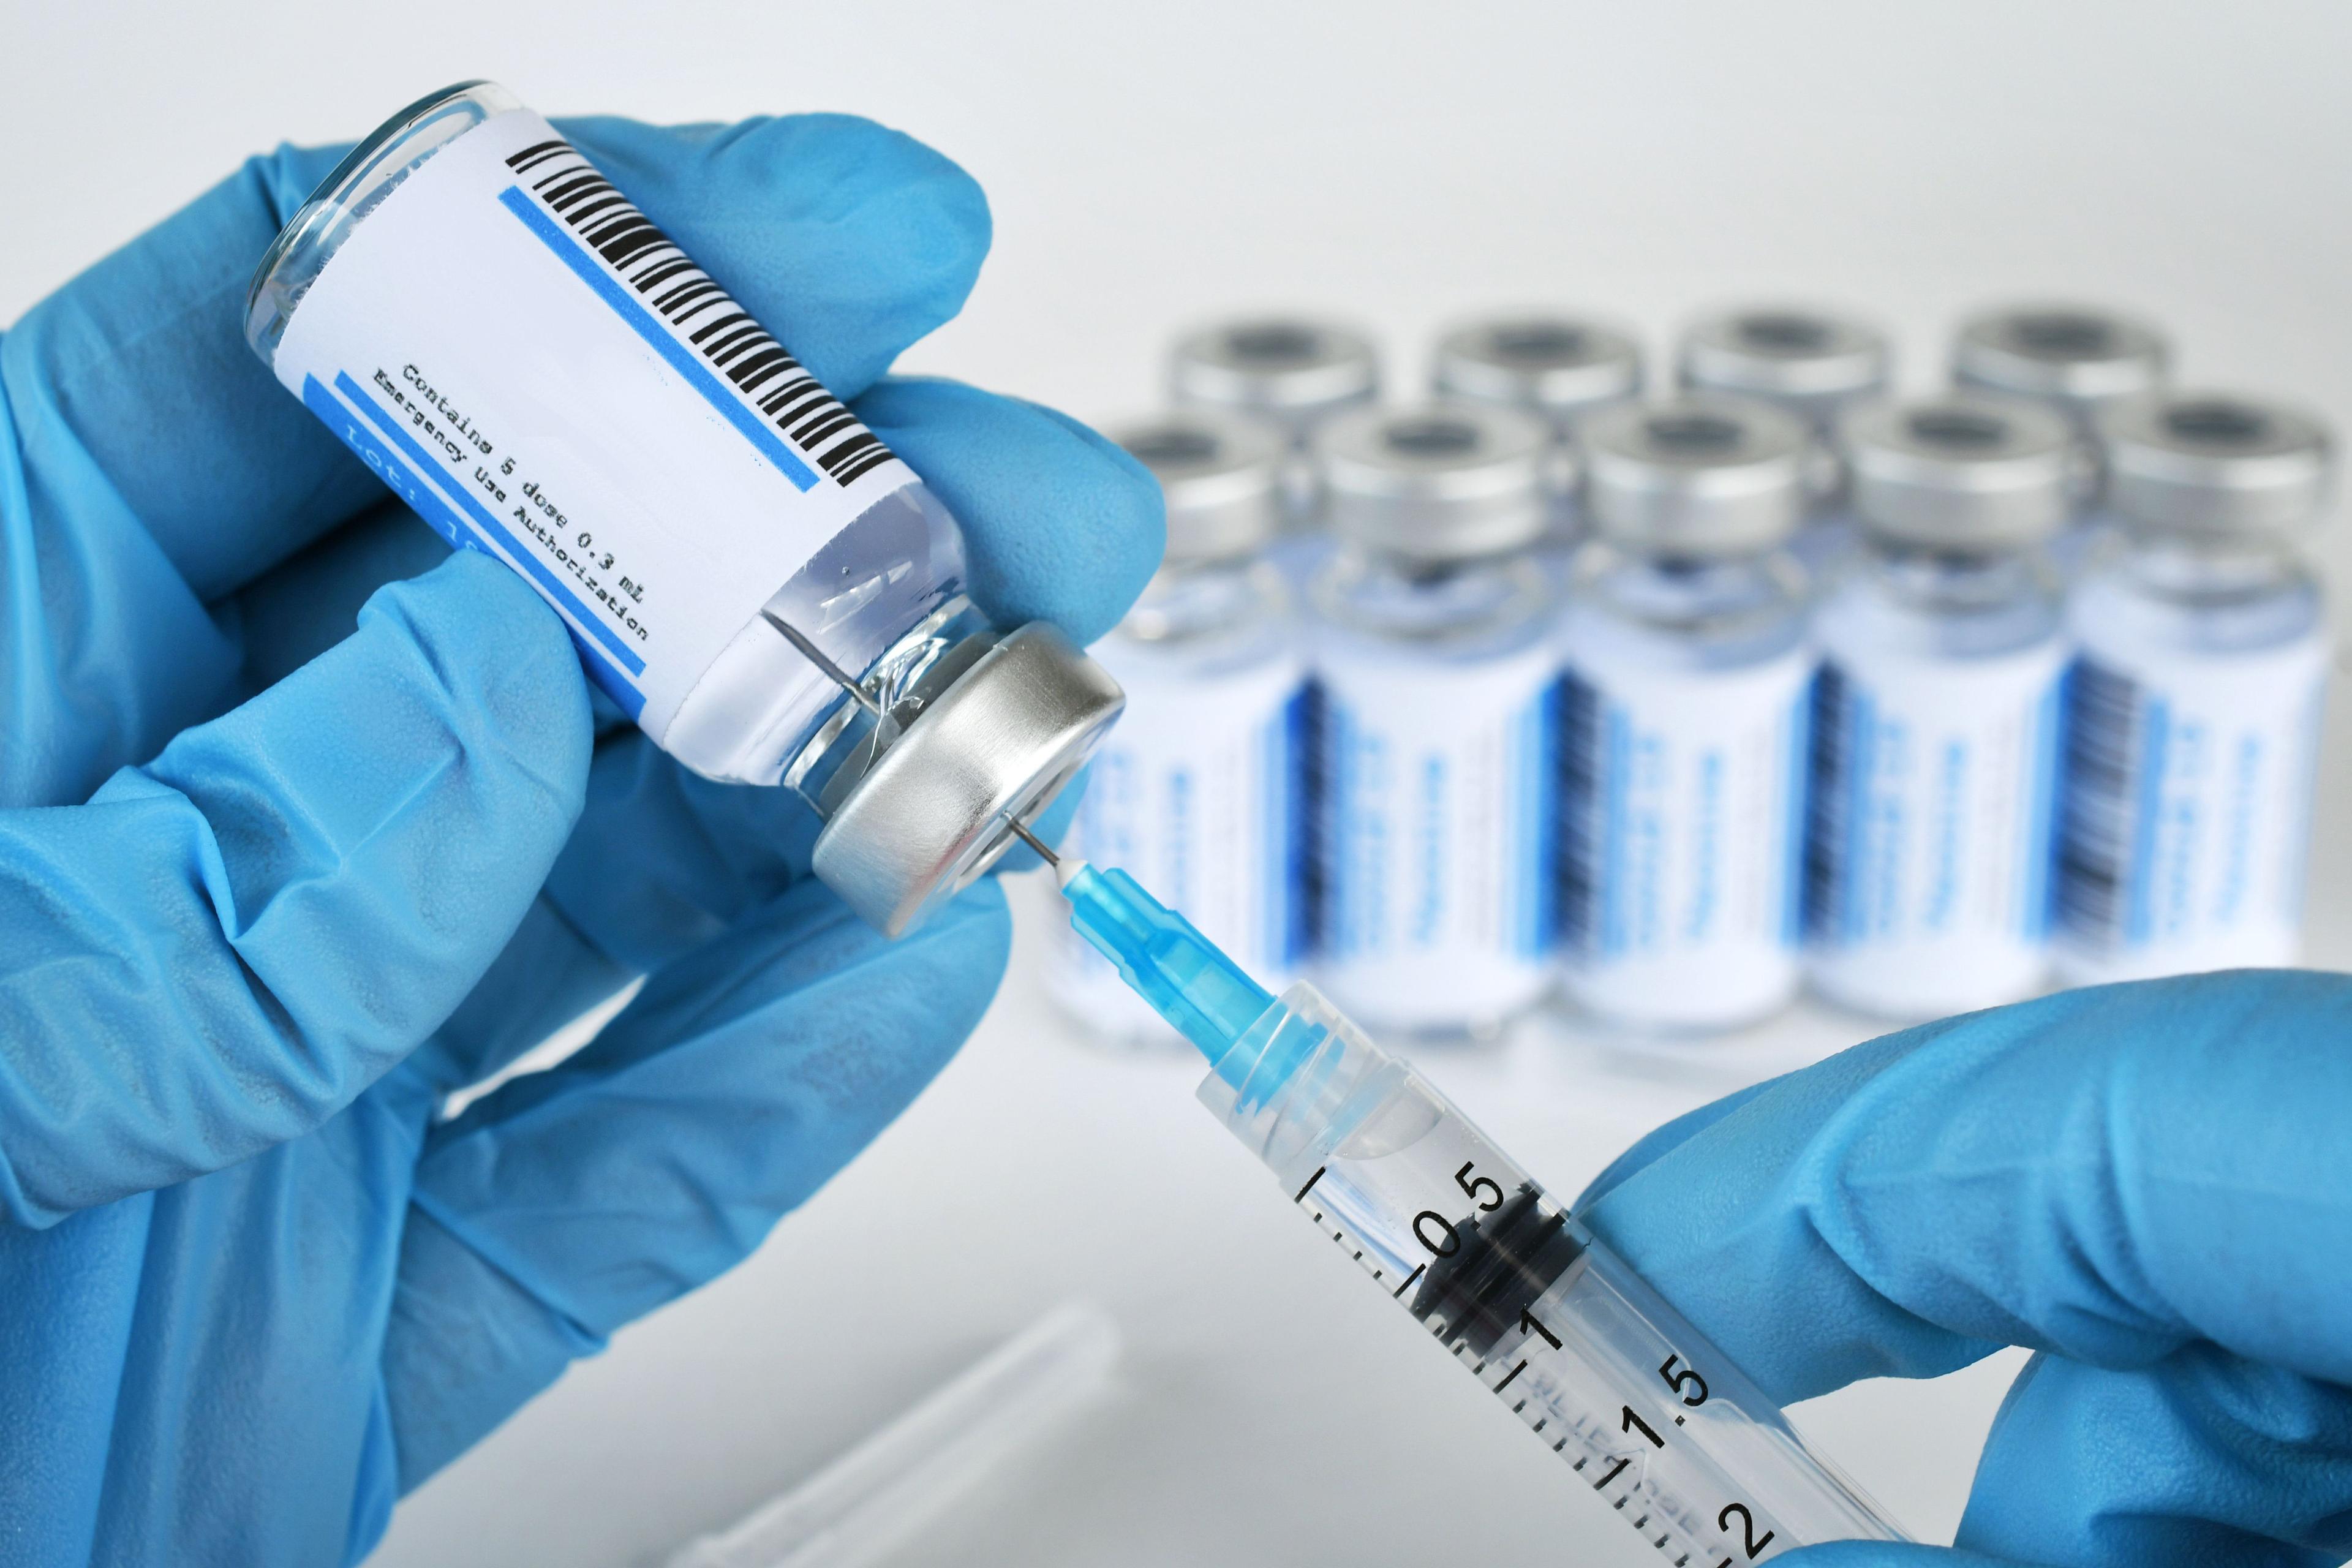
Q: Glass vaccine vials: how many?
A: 10